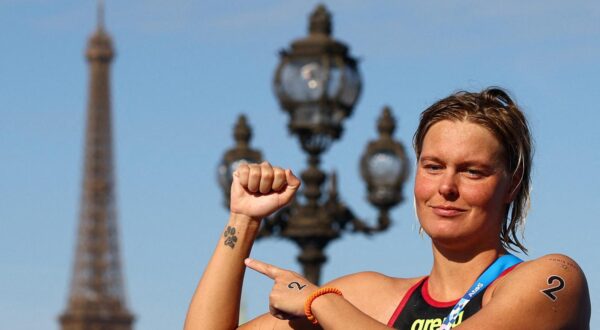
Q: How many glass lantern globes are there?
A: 3